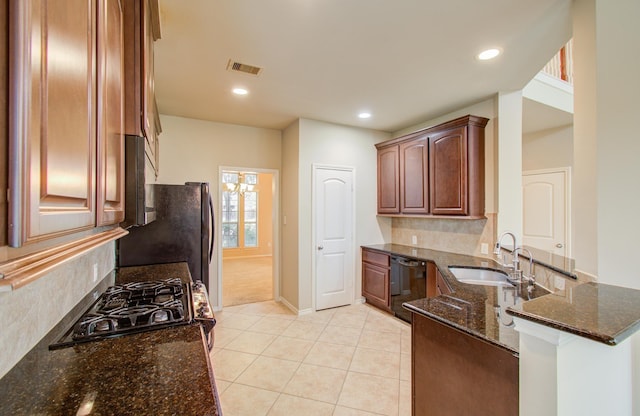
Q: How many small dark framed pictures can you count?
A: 0